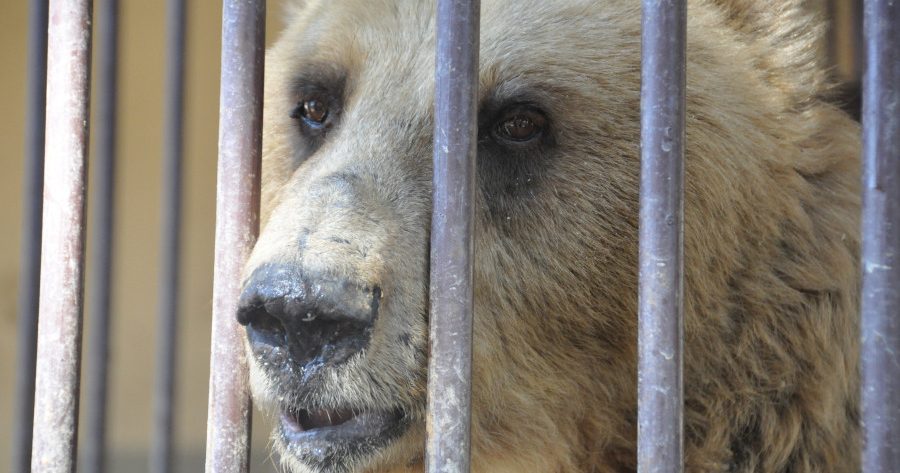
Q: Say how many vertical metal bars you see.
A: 8